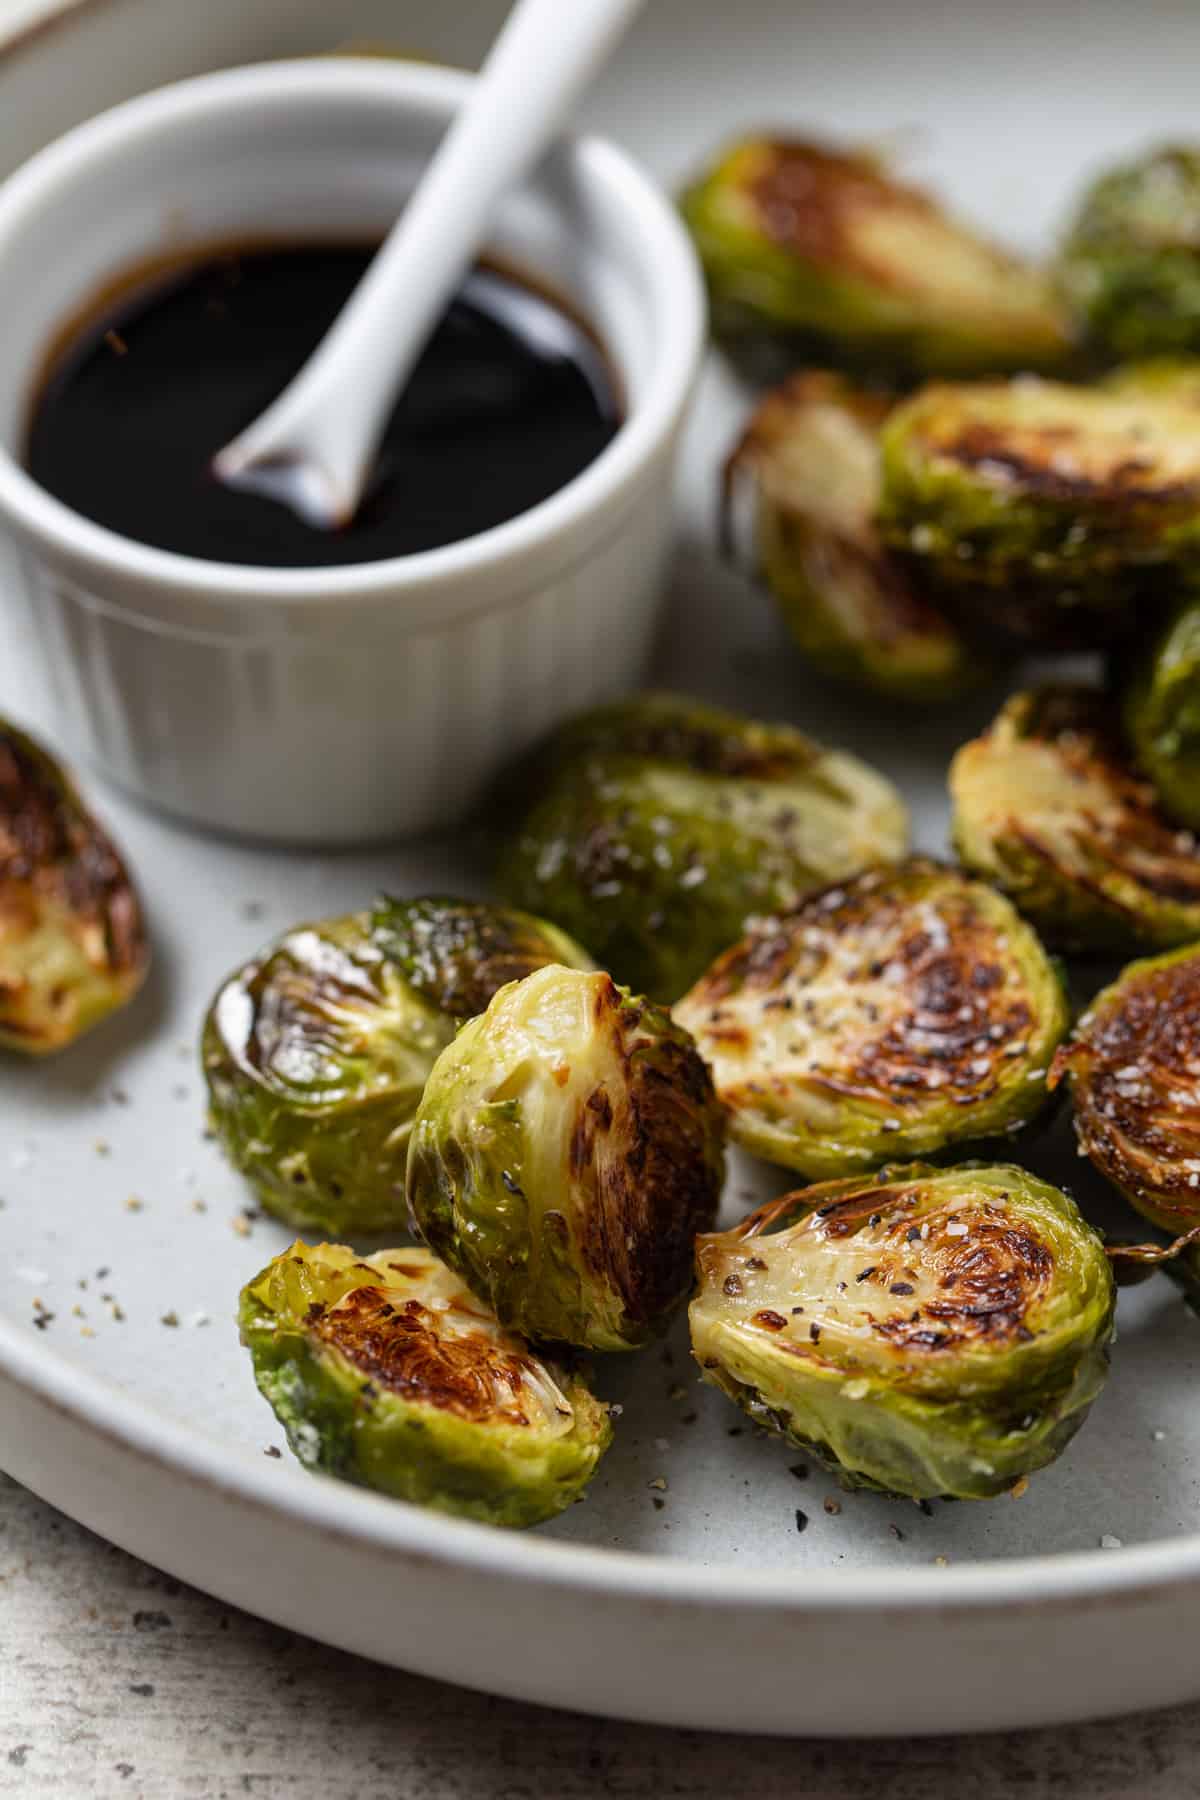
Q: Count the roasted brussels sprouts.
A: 14